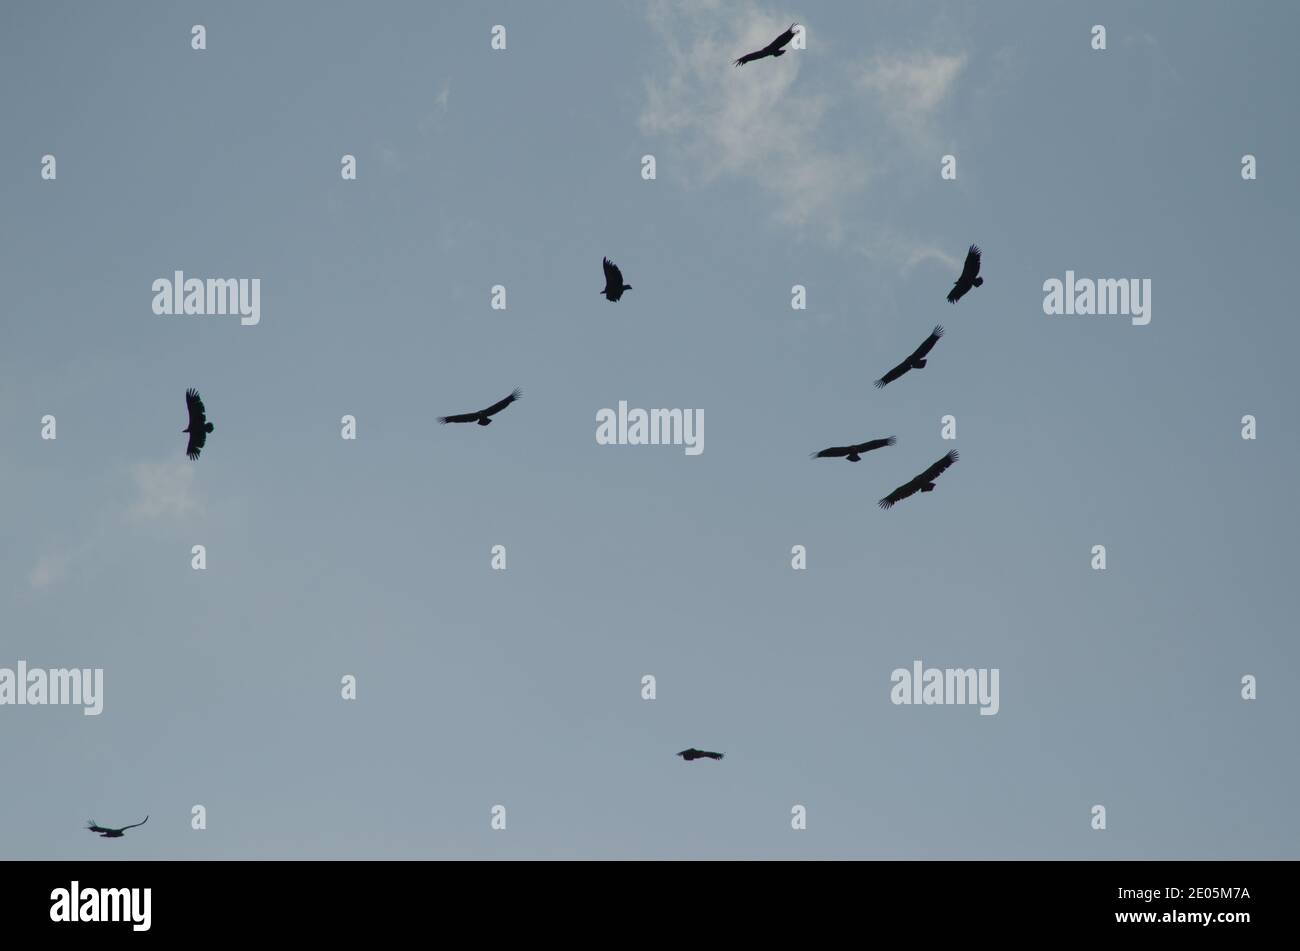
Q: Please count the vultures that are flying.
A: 10